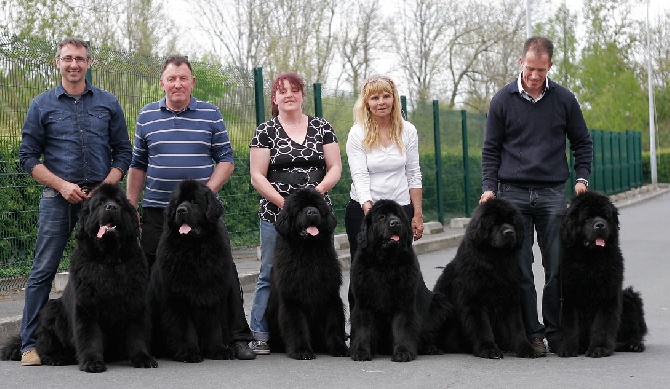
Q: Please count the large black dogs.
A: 6